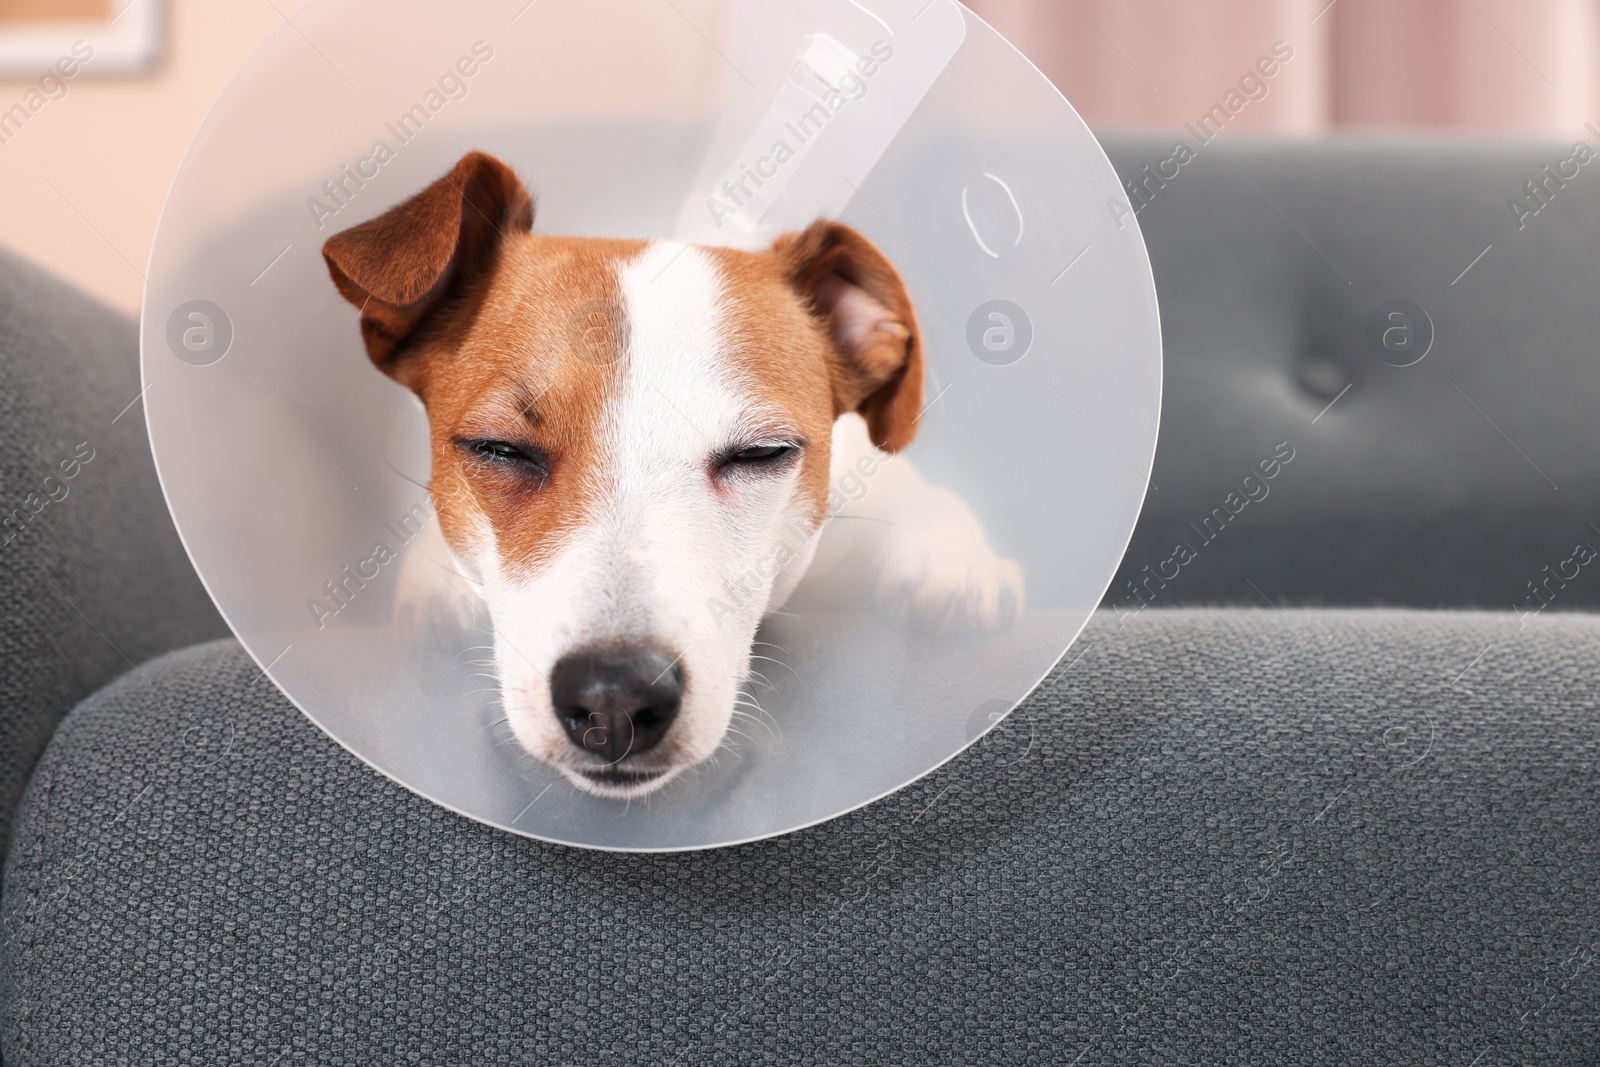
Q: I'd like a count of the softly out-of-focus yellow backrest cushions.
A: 0